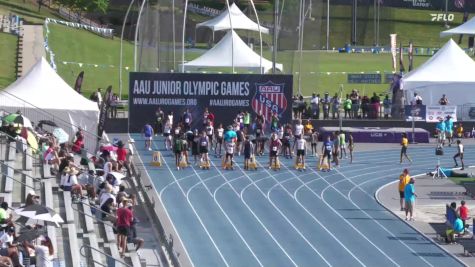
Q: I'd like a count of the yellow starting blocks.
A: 8